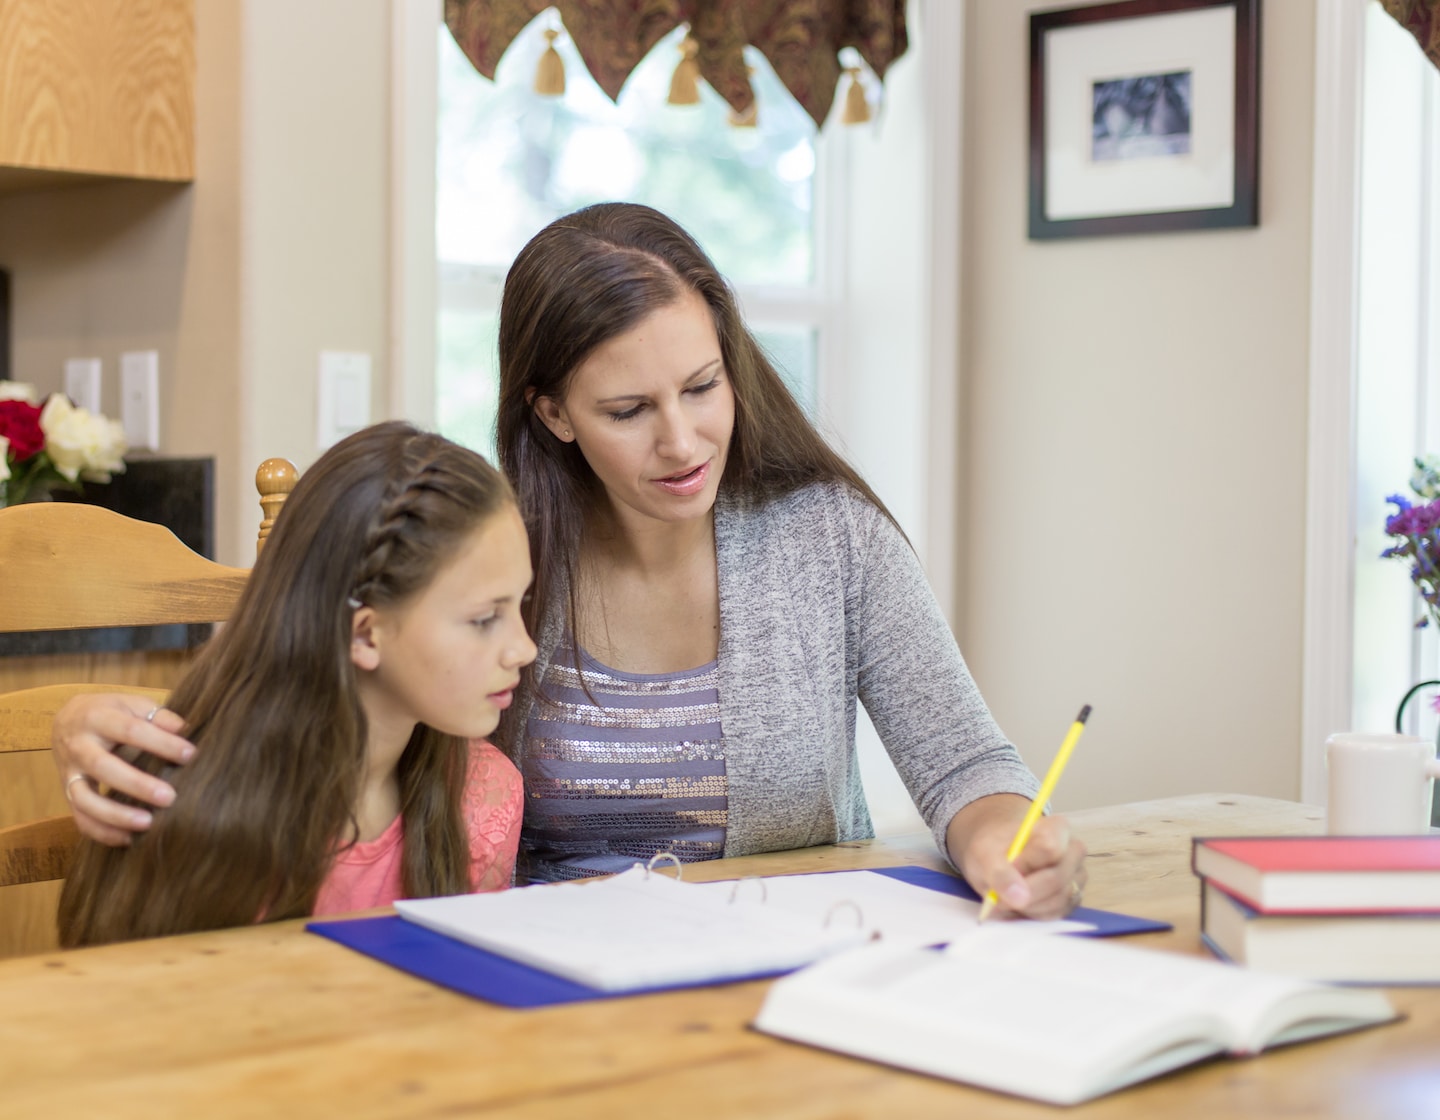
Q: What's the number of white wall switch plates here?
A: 3